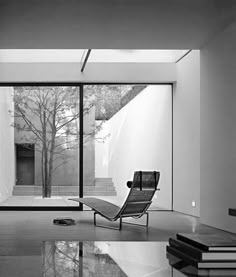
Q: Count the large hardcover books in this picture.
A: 3